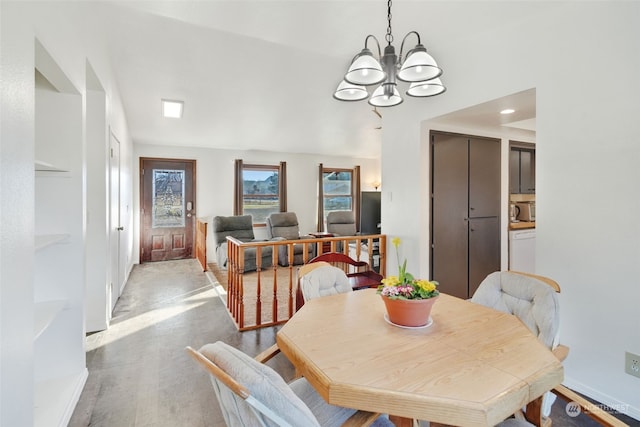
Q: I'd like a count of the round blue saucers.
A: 0